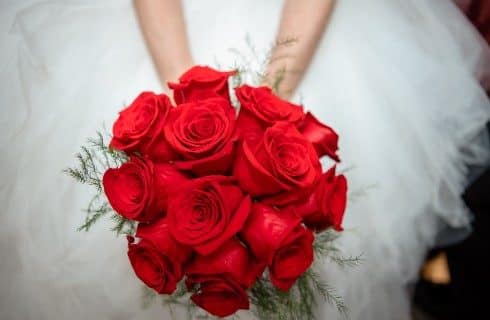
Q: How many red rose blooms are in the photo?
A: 12